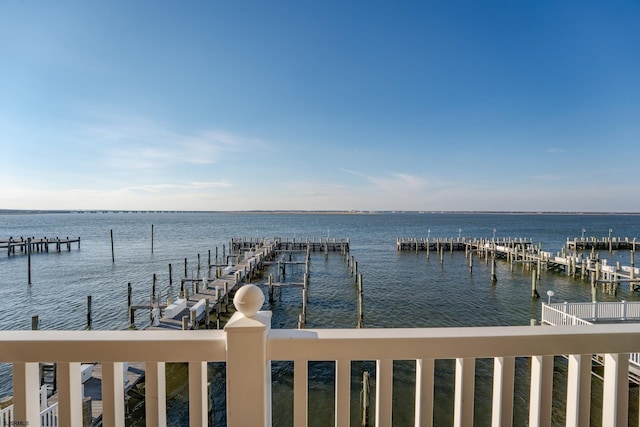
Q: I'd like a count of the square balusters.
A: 14